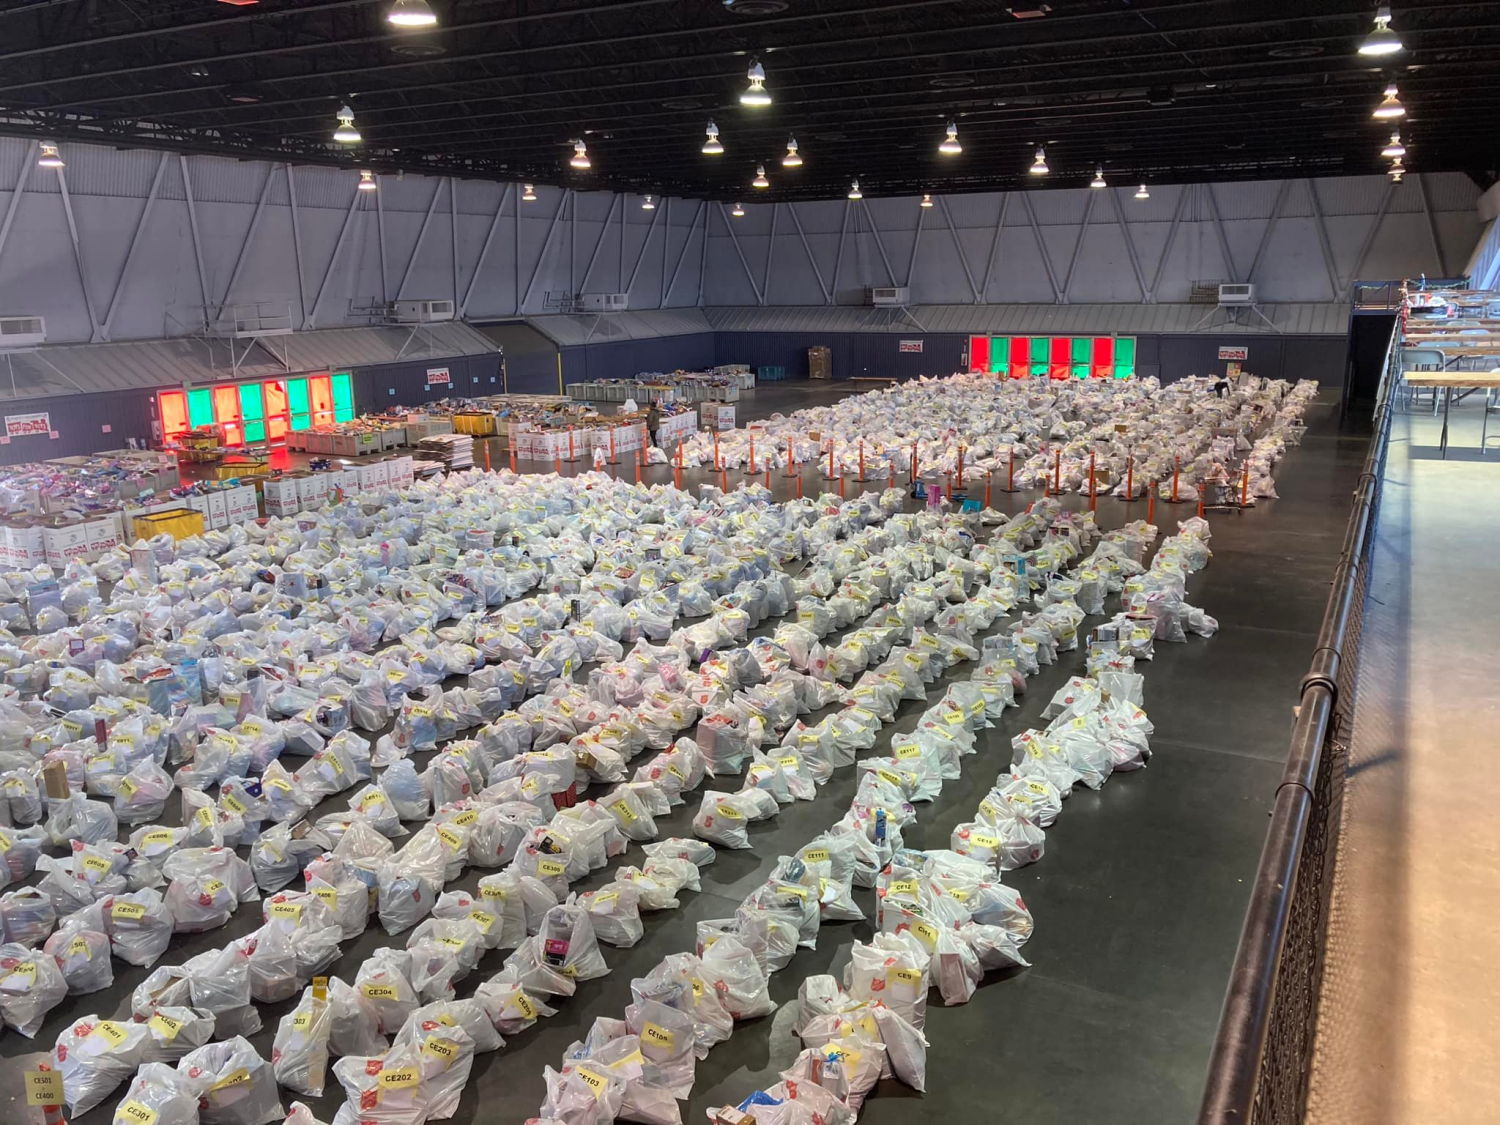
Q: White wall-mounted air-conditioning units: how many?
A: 5